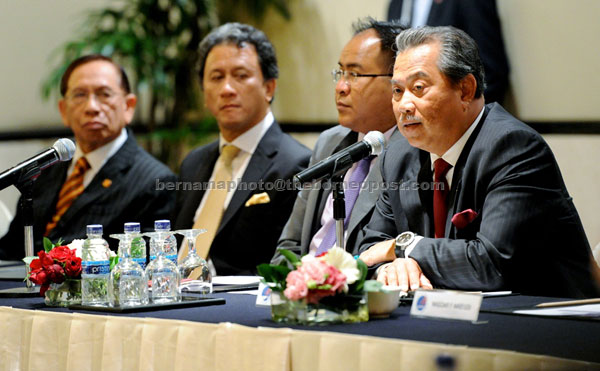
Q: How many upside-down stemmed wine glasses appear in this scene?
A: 3